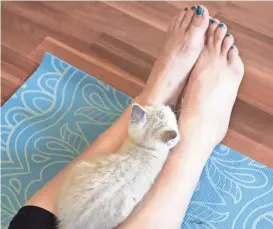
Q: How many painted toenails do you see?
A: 7